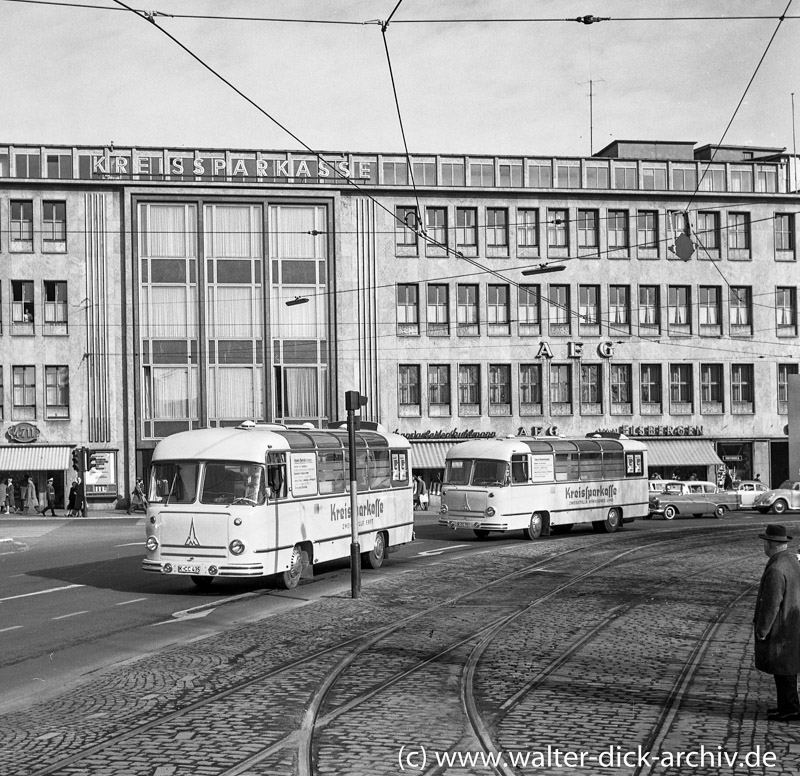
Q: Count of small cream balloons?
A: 0